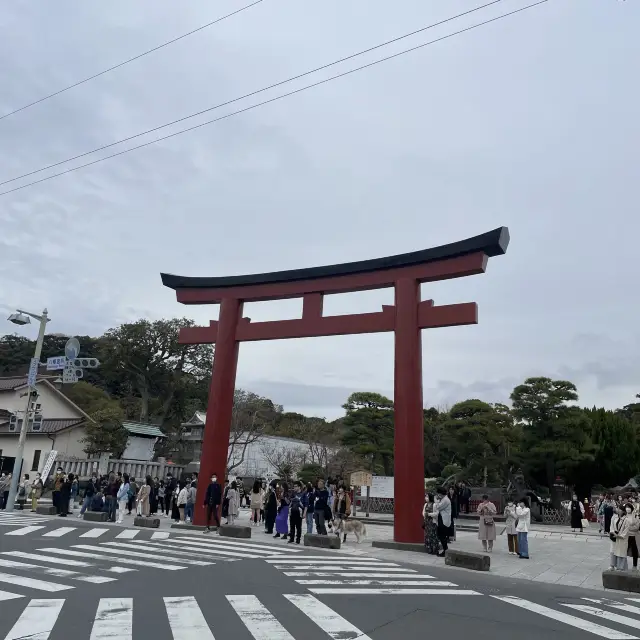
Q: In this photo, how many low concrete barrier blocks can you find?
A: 7